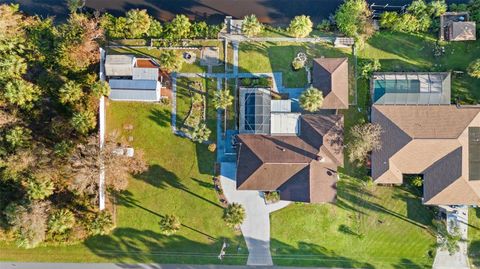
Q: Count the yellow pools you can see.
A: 0